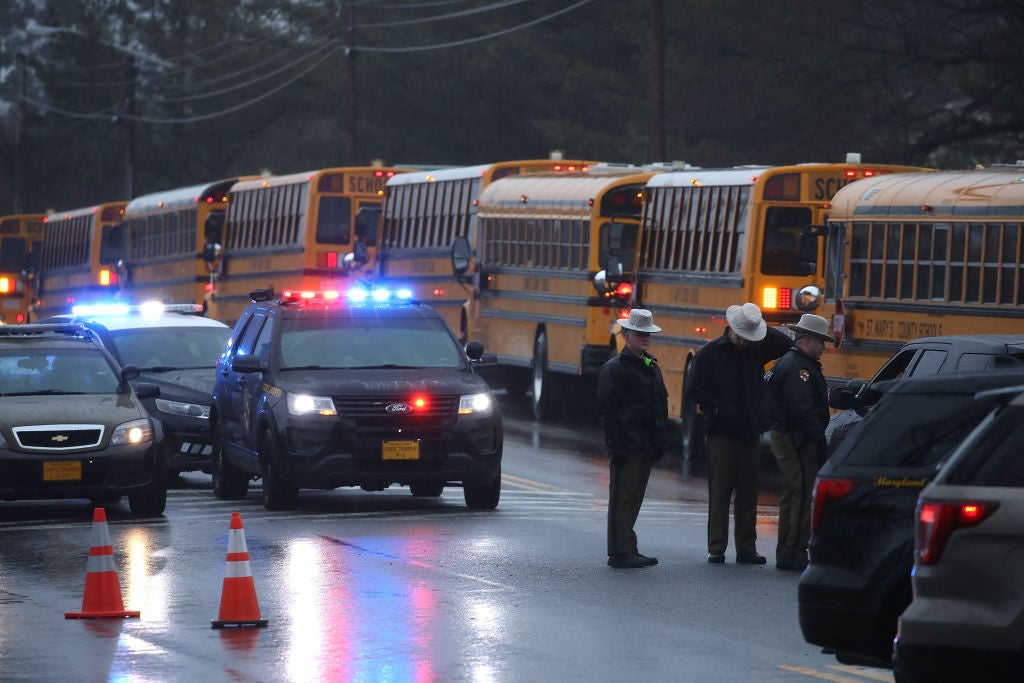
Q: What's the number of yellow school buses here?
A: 8